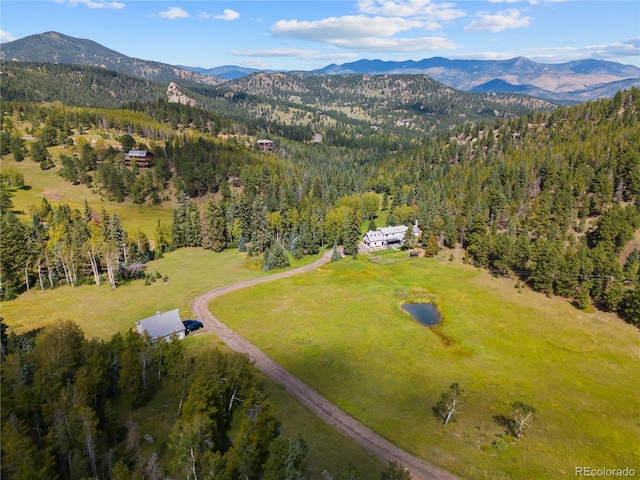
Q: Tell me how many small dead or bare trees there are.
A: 2